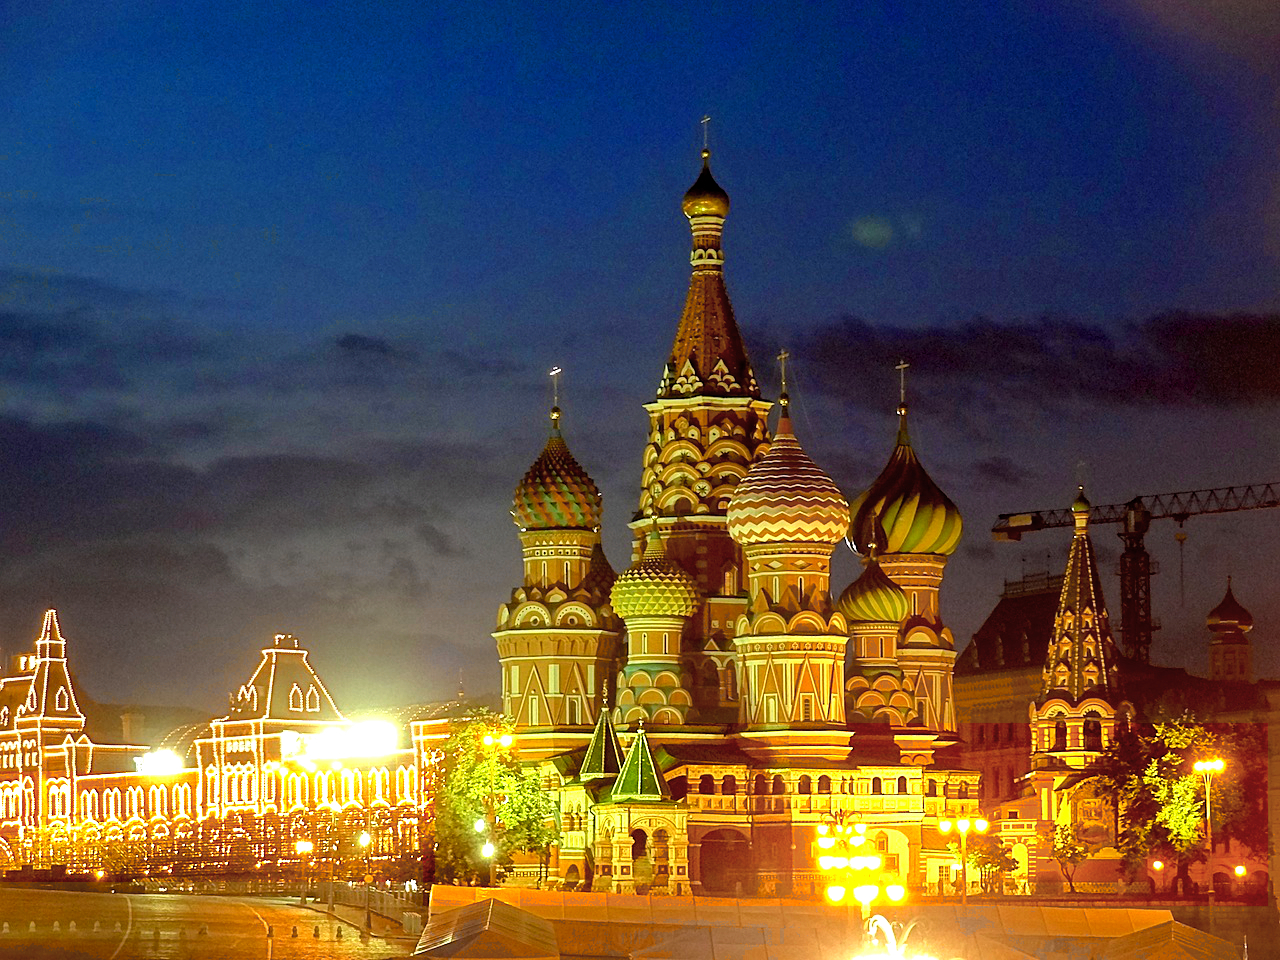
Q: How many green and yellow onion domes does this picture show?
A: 3